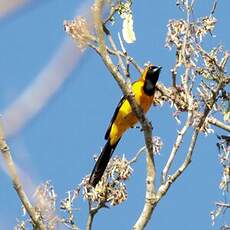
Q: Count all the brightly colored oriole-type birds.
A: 1